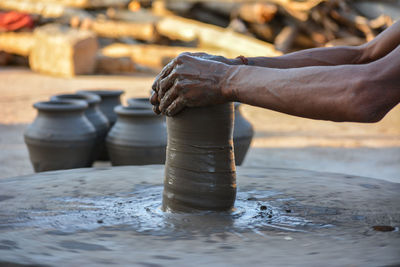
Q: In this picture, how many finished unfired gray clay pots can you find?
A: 6